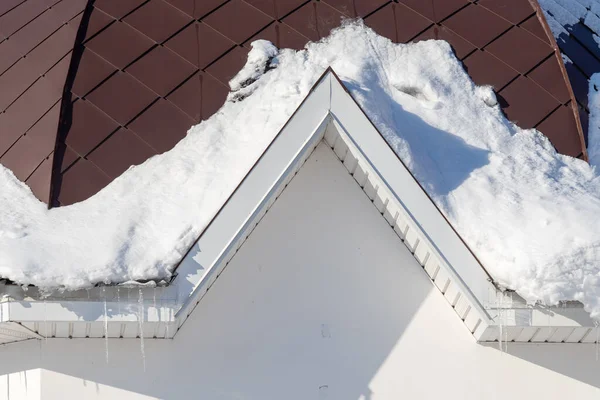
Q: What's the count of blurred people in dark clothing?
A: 0